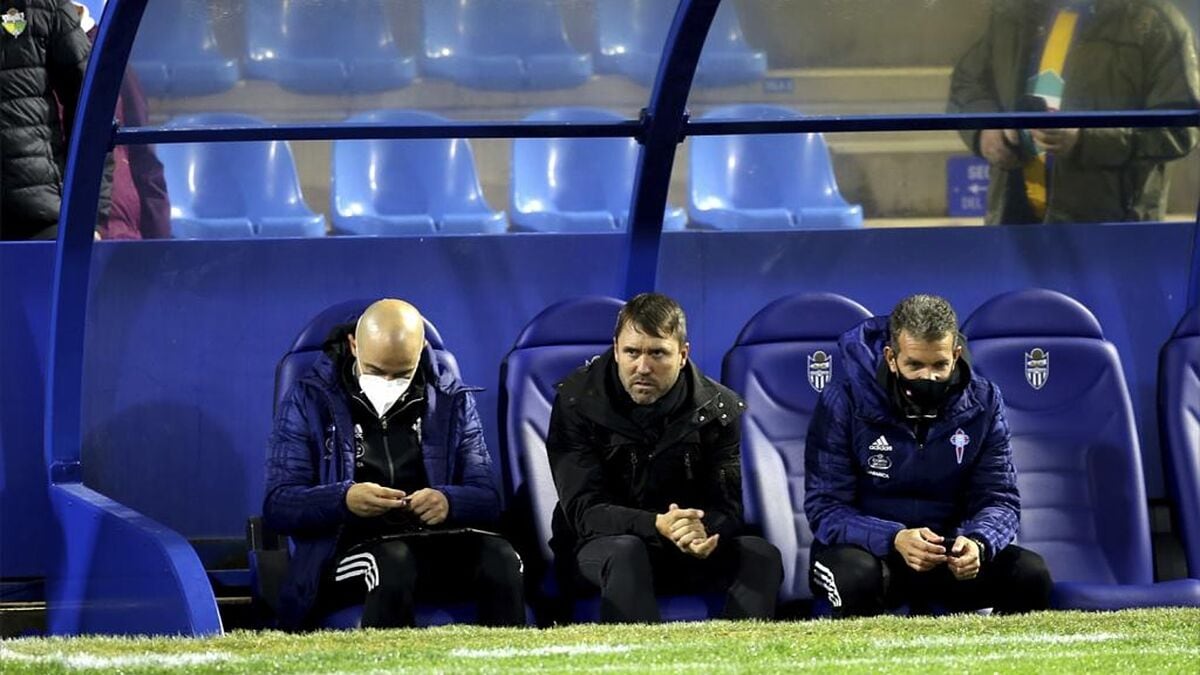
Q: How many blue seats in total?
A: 13